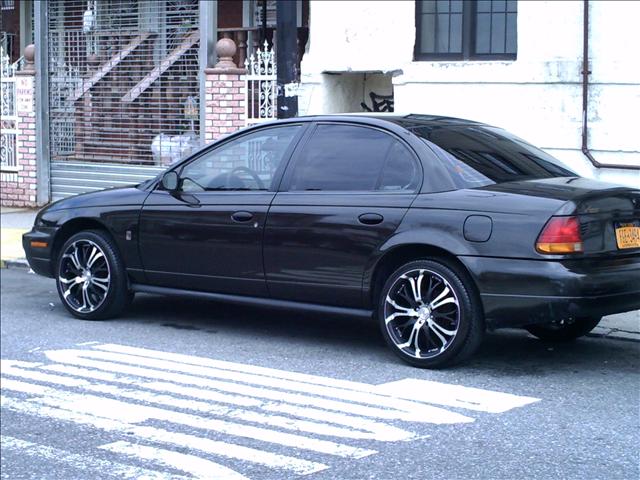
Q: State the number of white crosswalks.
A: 1